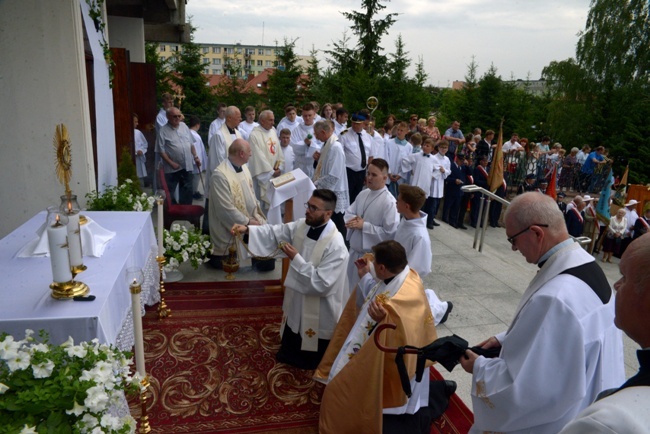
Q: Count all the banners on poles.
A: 4